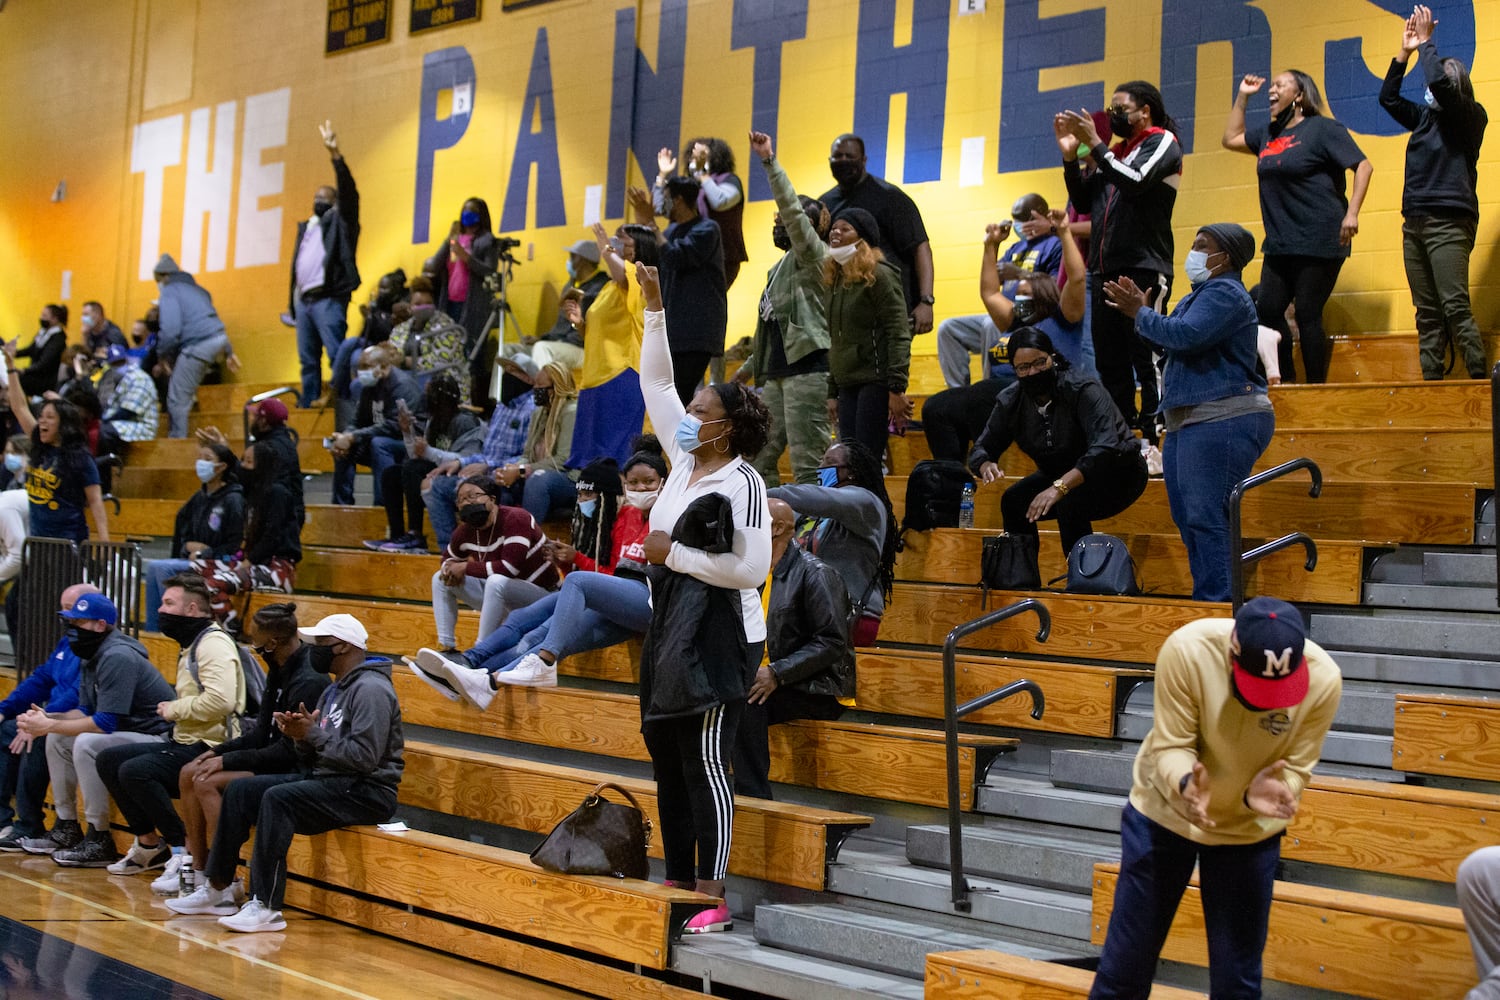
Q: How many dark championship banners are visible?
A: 3